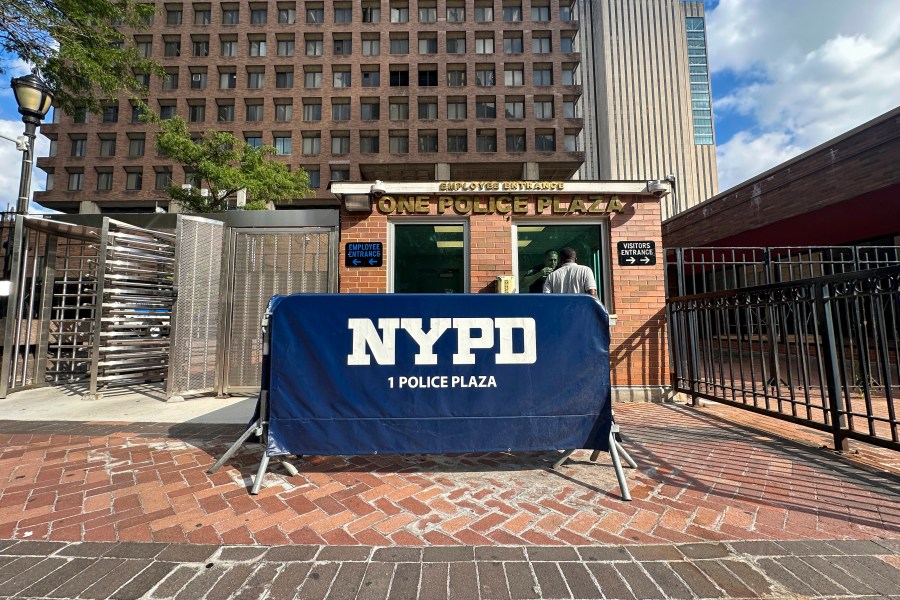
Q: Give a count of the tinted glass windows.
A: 2